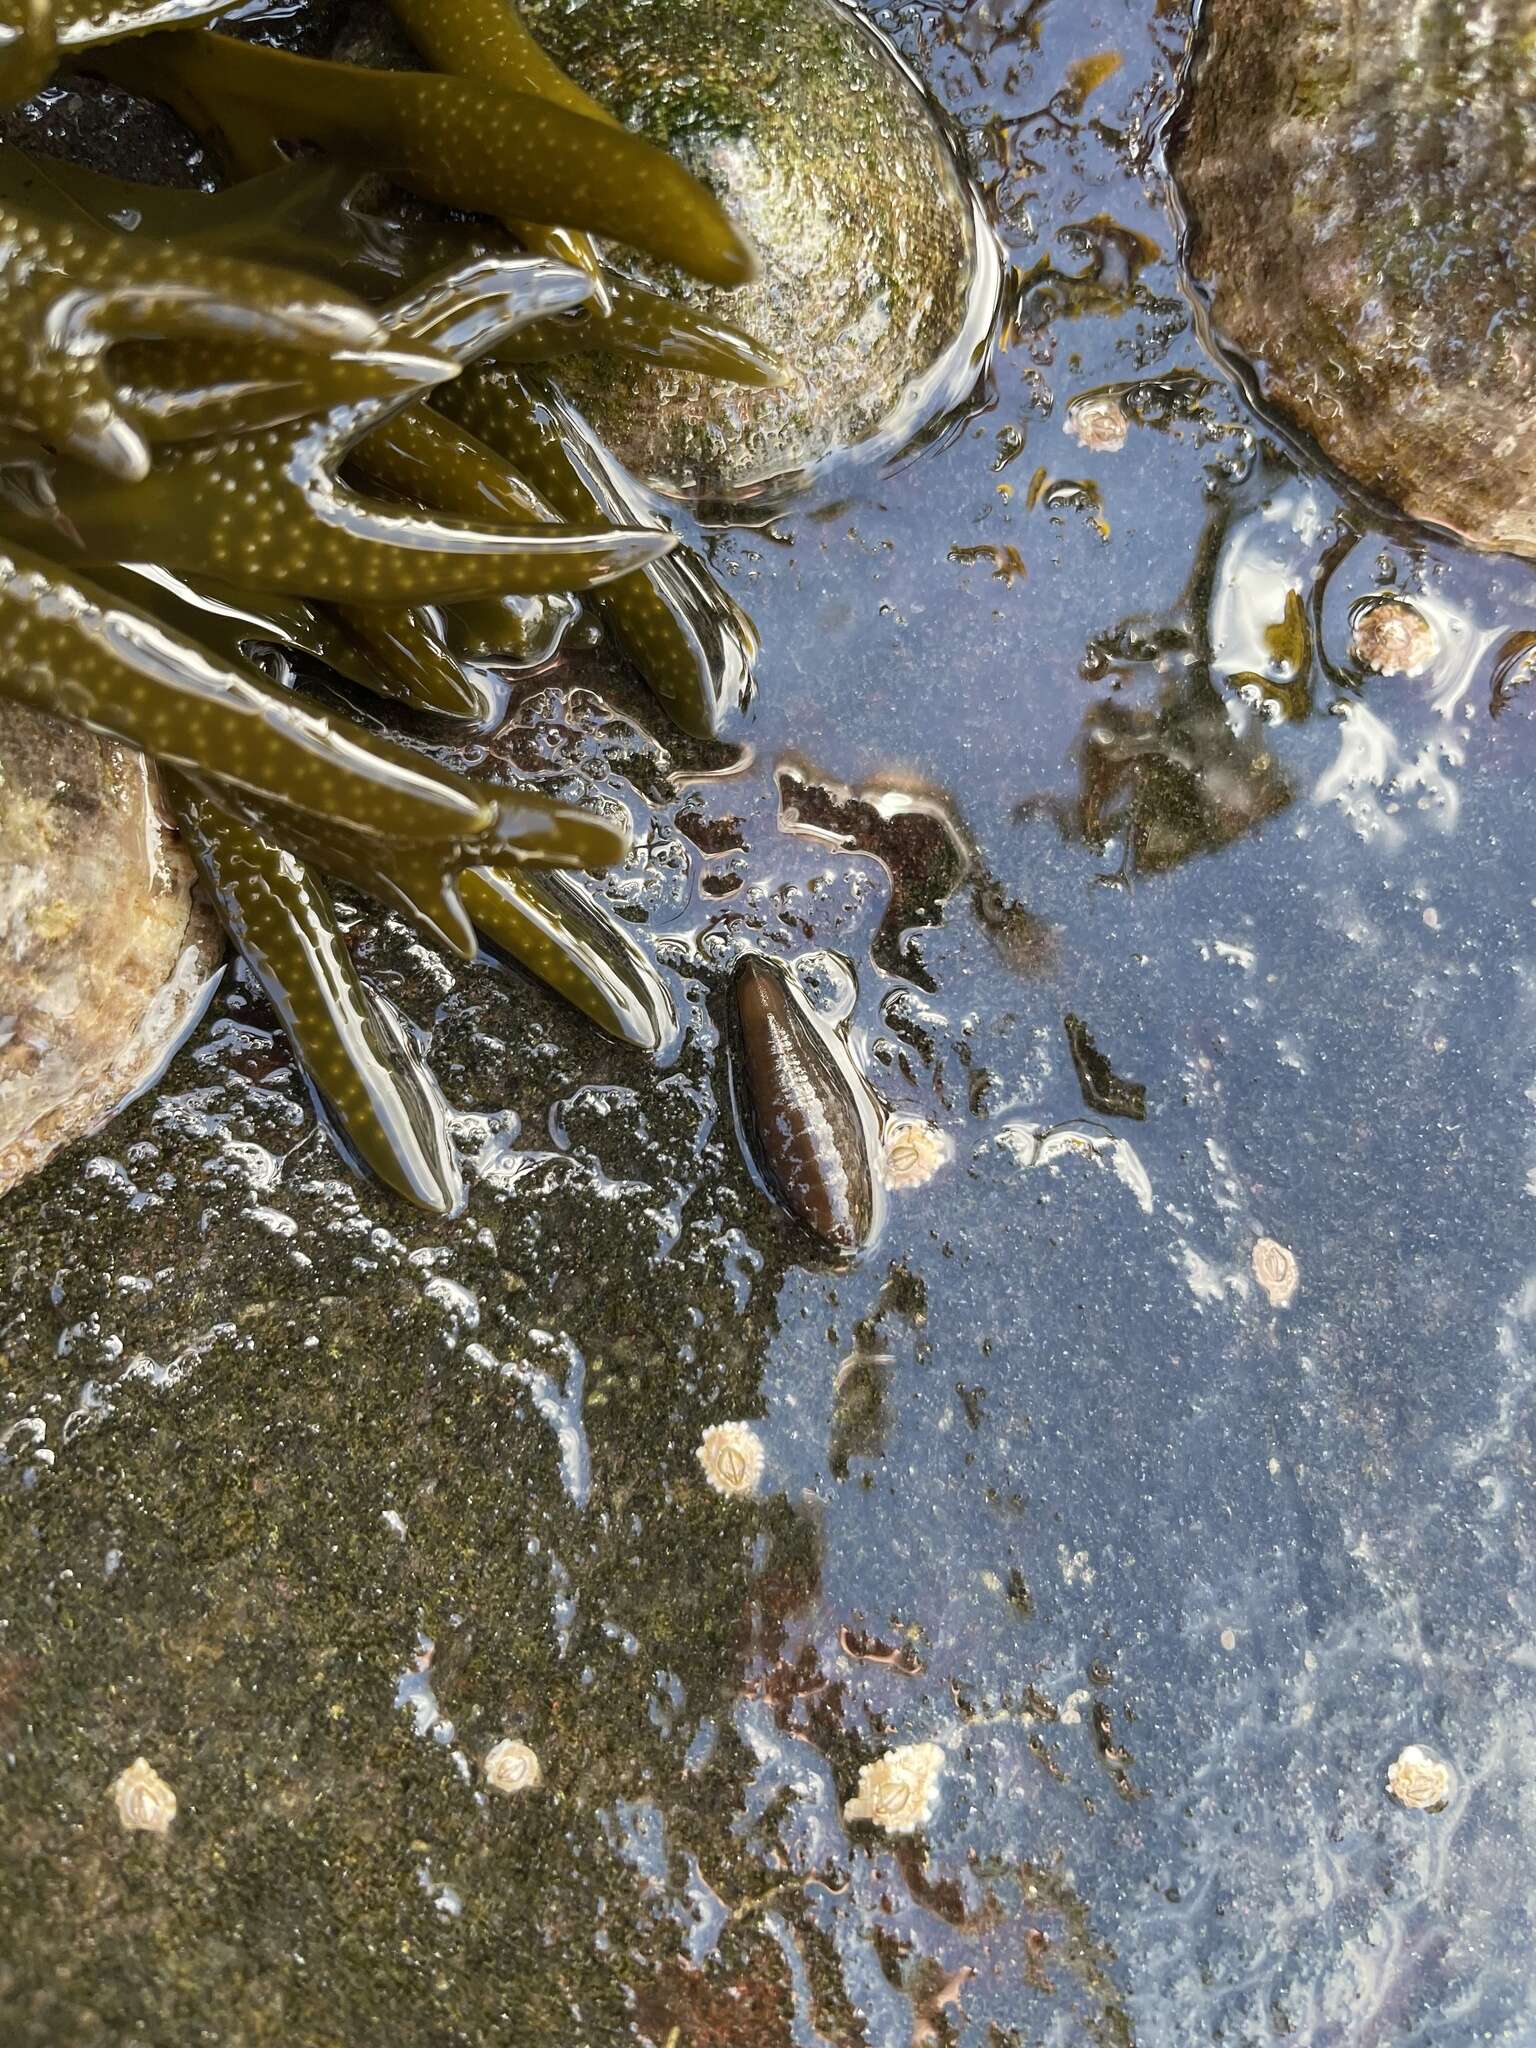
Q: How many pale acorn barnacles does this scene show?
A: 9